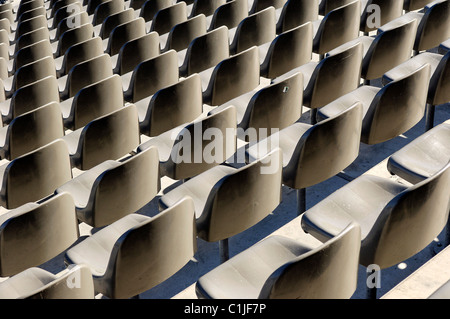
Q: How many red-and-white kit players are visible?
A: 0